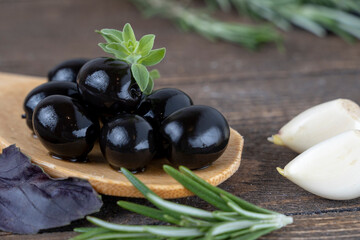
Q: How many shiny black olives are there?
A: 7